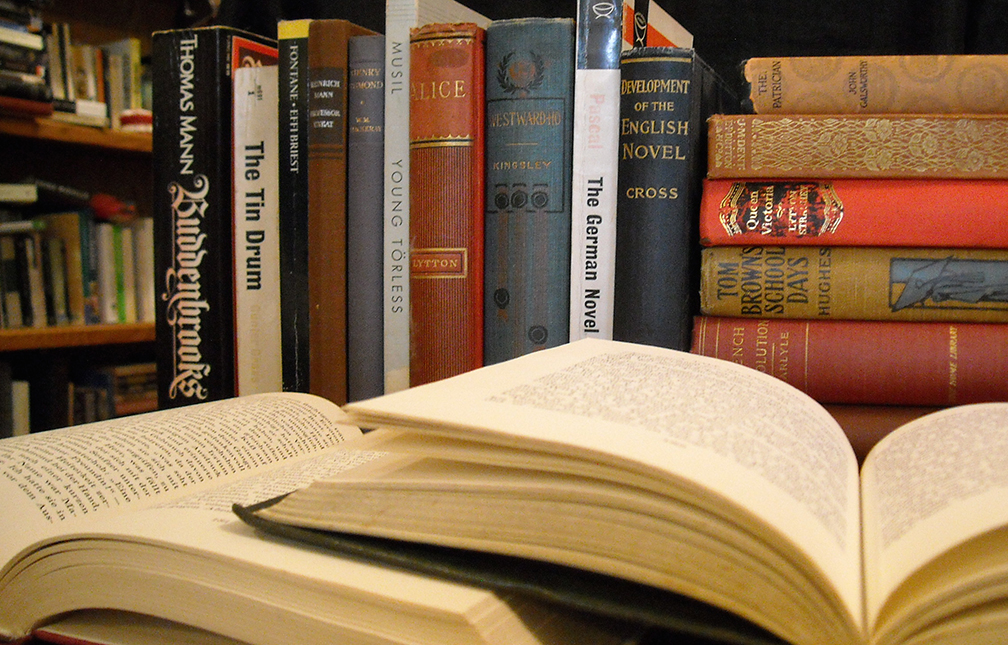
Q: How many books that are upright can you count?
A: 10